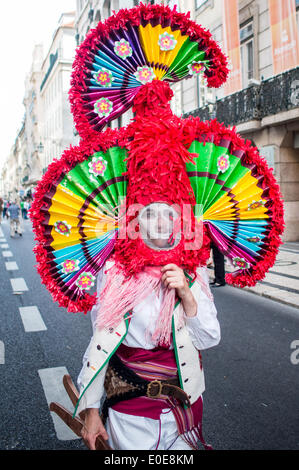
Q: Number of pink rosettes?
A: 14